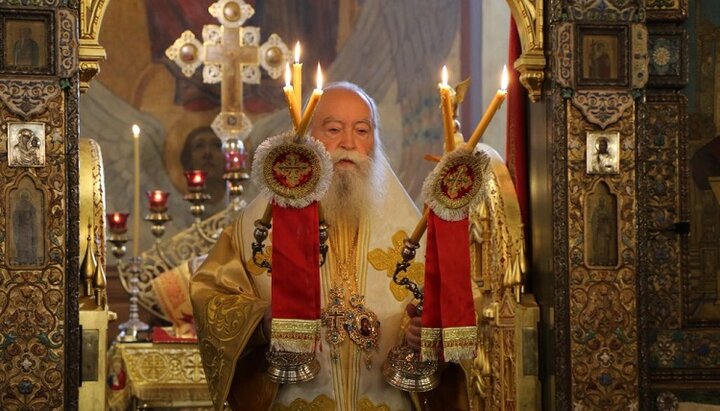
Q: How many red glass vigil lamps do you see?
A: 4